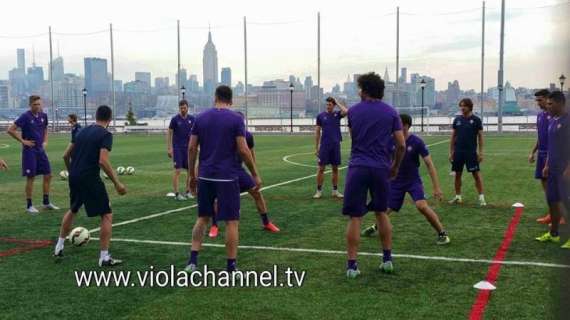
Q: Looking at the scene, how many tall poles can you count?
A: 8